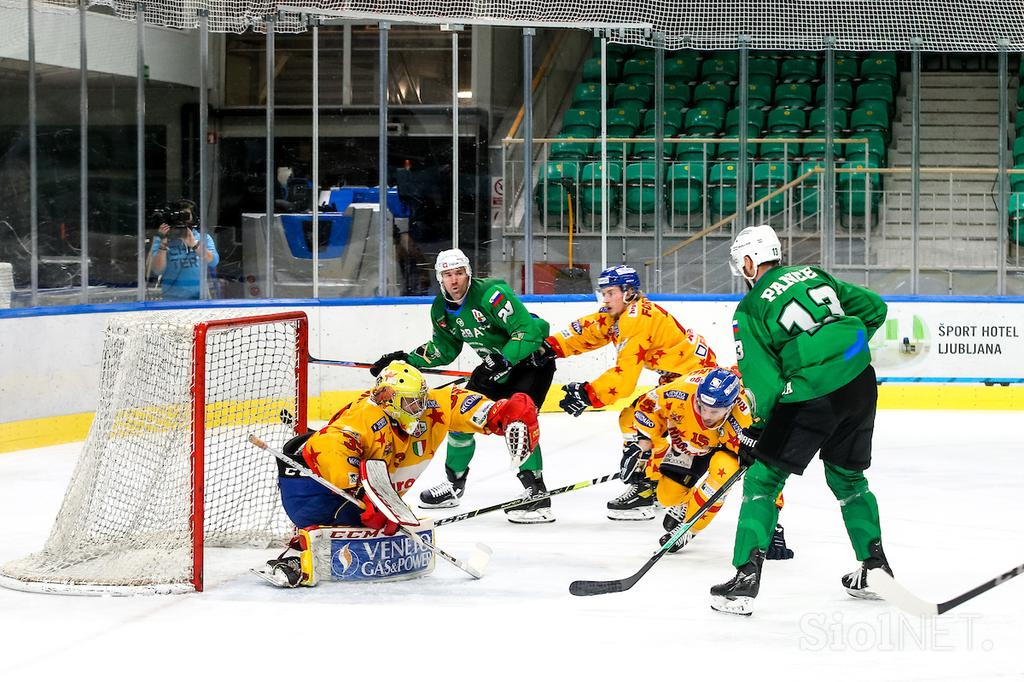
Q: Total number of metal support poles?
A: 15